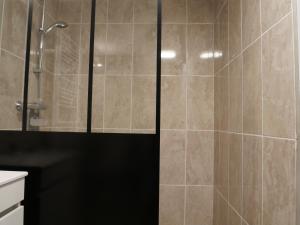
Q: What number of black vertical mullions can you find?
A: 3